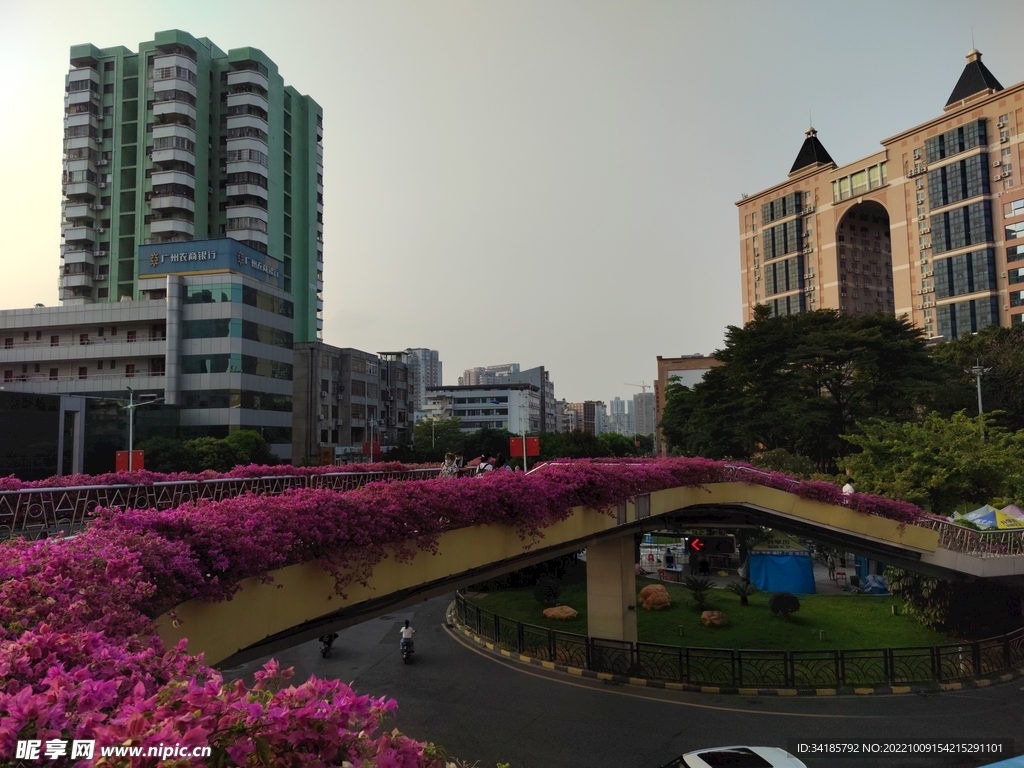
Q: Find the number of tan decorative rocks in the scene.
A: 3